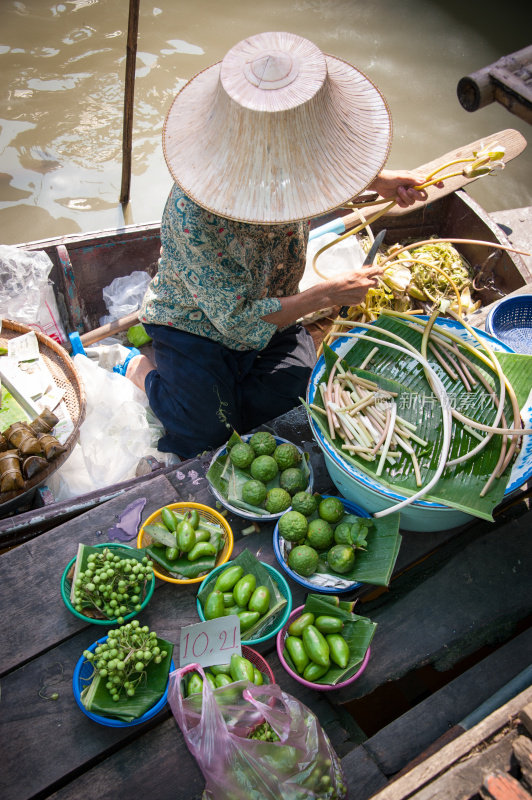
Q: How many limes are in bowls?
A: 14